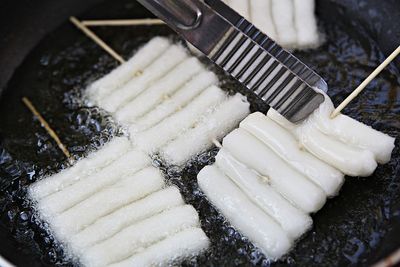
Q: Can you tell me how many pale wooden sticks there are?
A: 4